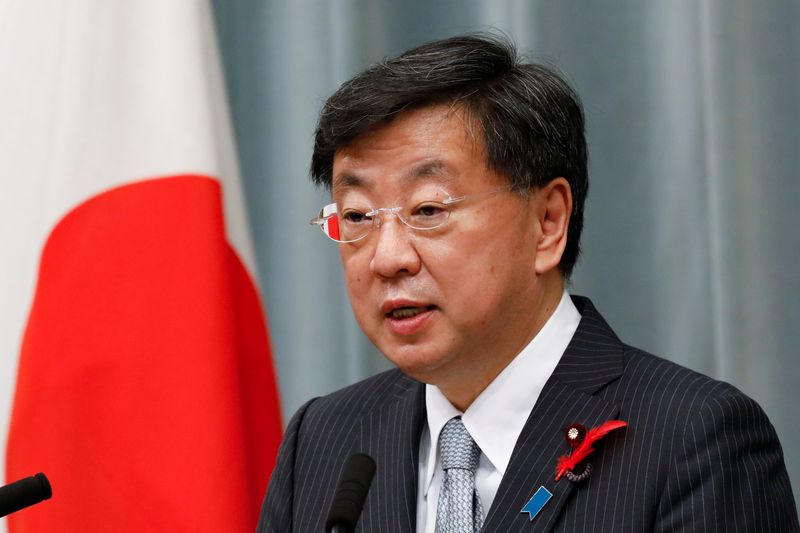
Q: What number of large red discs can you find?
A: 1